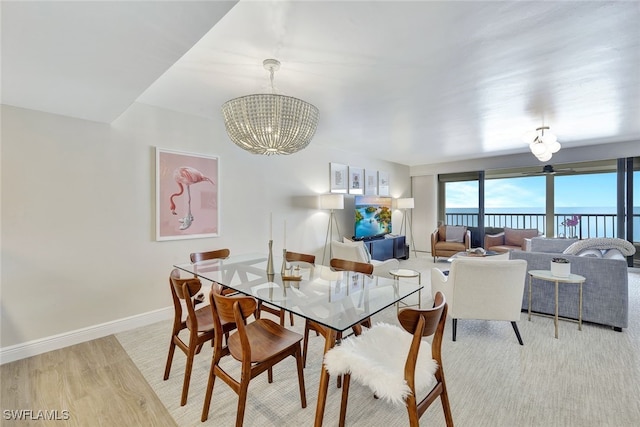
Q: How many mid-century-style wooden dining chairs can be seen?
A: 6